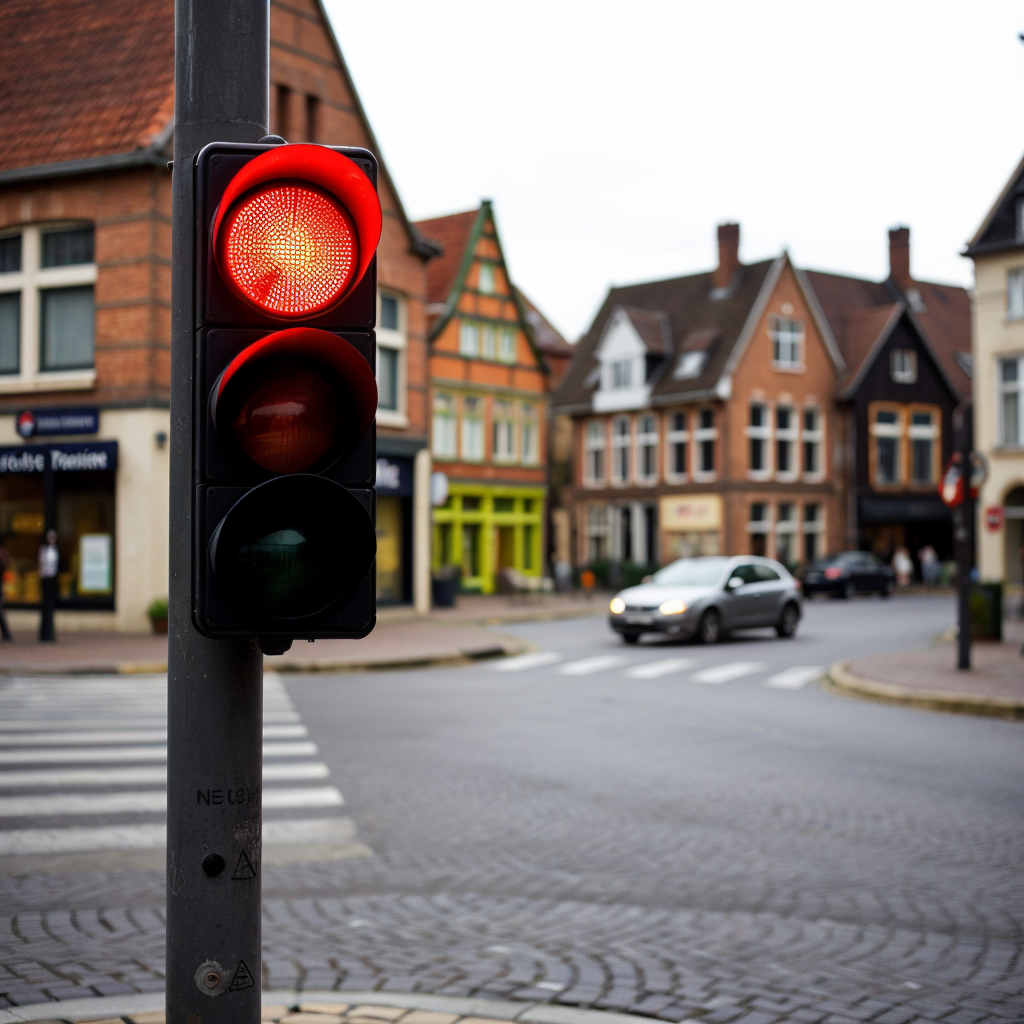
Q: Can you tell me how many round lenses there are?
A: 3